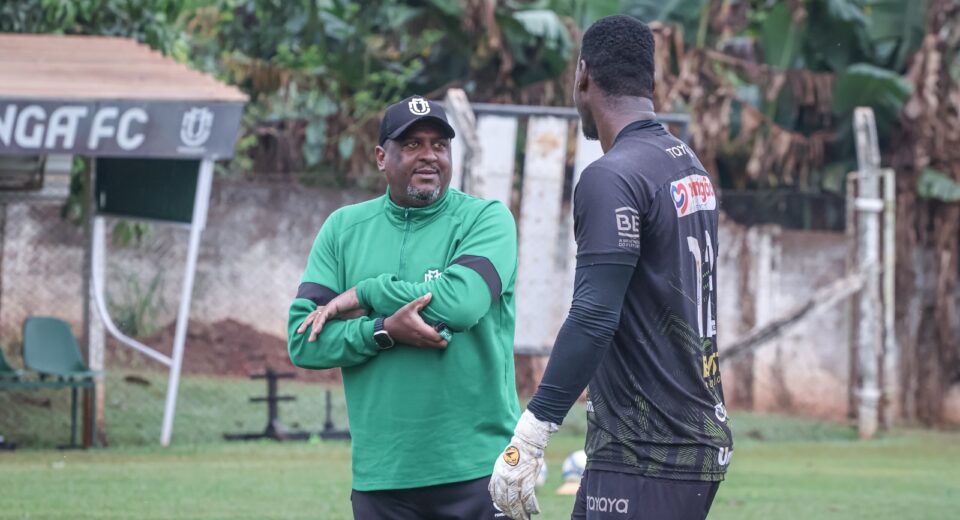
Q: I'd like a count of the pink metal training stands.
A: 0